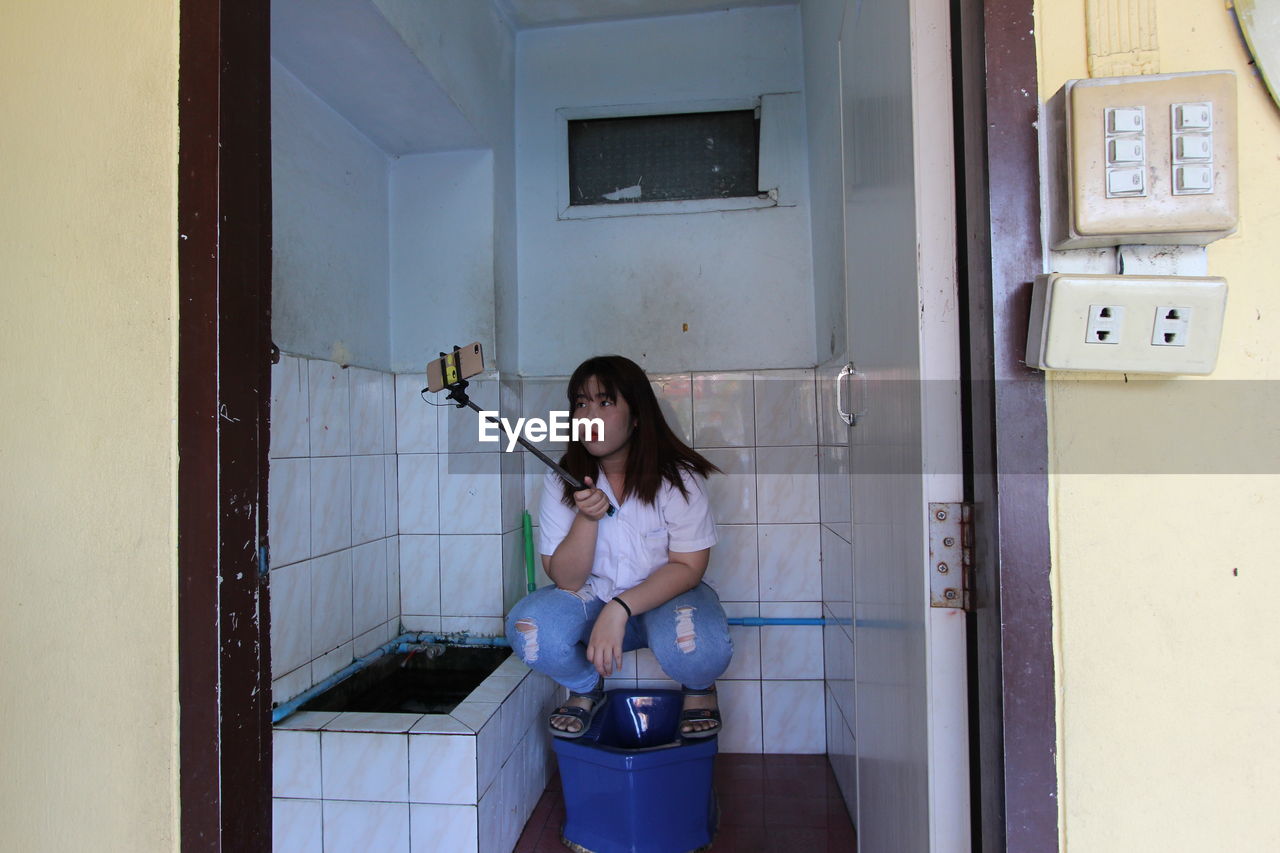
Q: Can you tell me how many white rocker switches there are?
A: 6